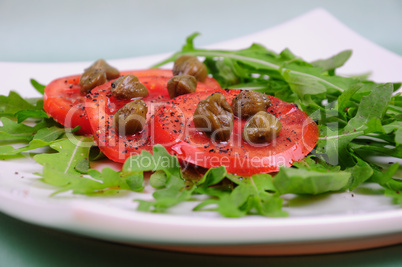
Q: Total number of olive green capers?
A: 9